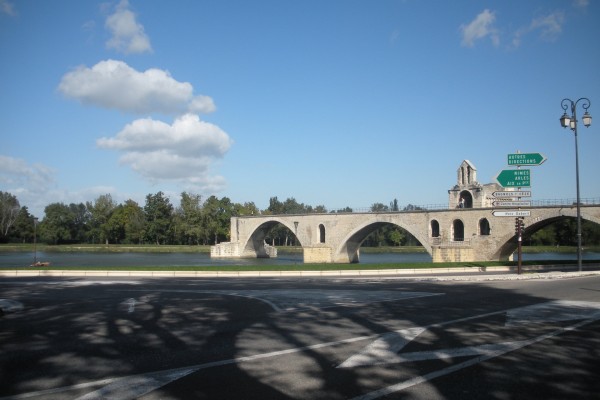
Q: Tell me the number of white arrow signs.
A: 3